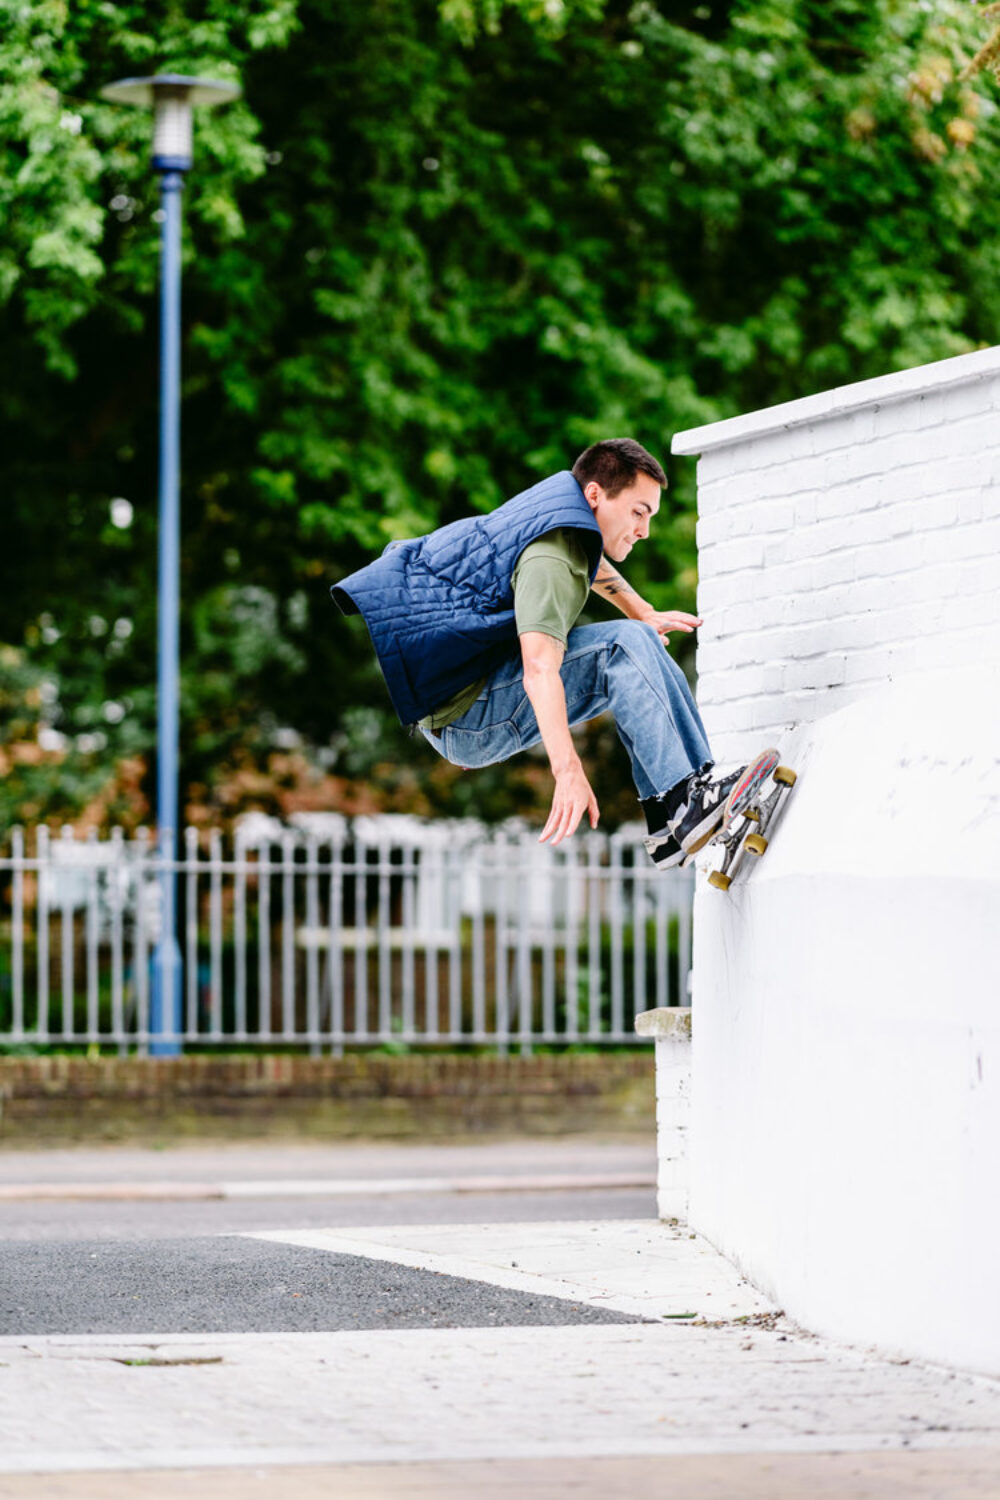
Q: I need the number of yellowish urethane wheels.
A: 4